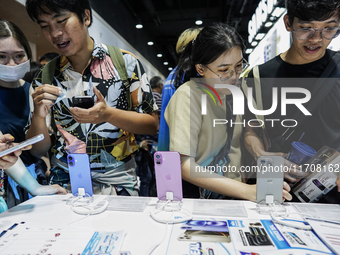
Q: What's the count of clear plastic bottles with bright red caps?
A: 0